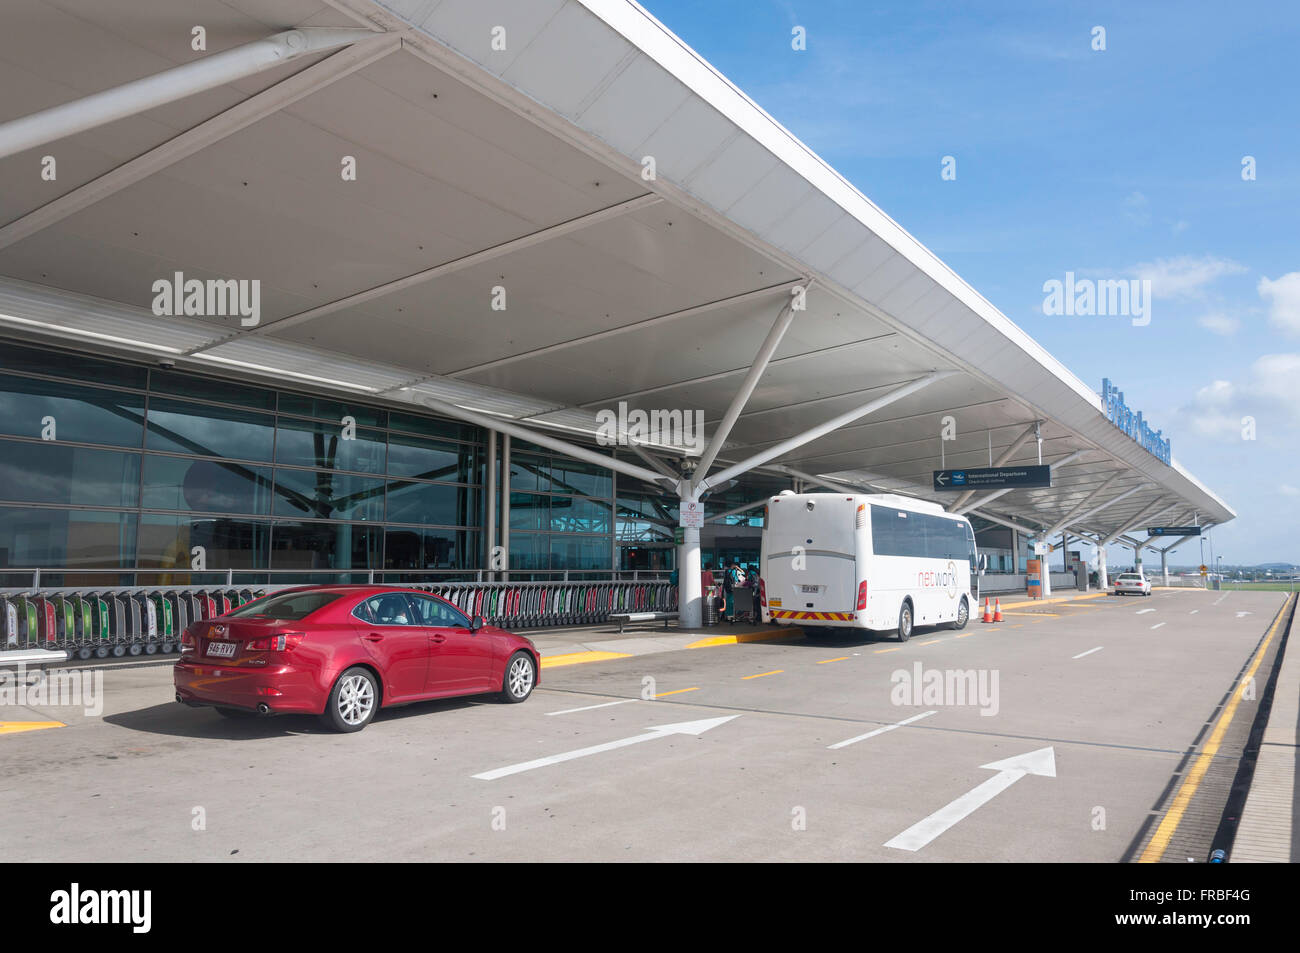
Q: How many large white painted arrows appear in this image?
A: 2